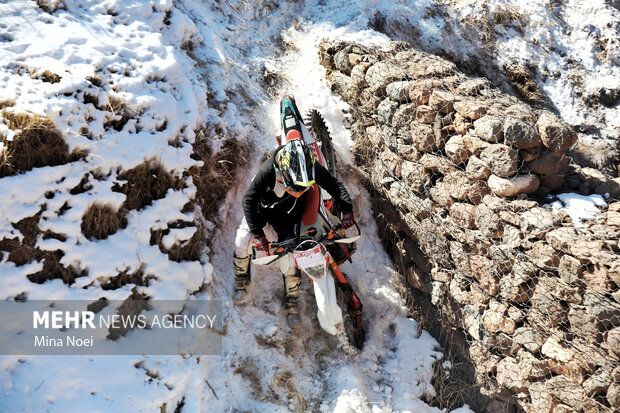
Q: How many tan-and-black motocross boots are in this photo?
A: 2